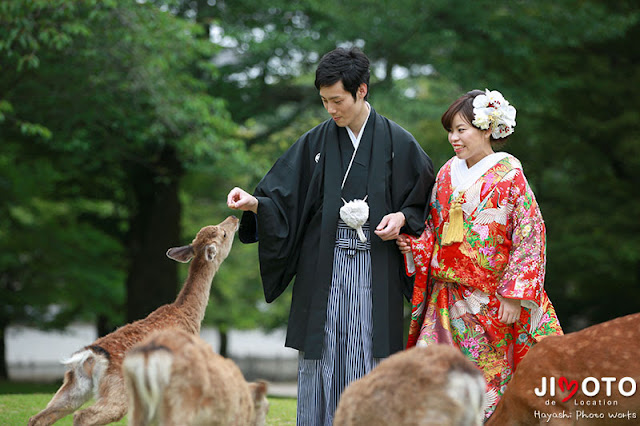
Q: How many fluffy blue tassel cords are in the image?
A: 0